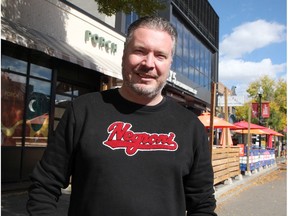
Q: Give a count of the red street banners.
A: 2